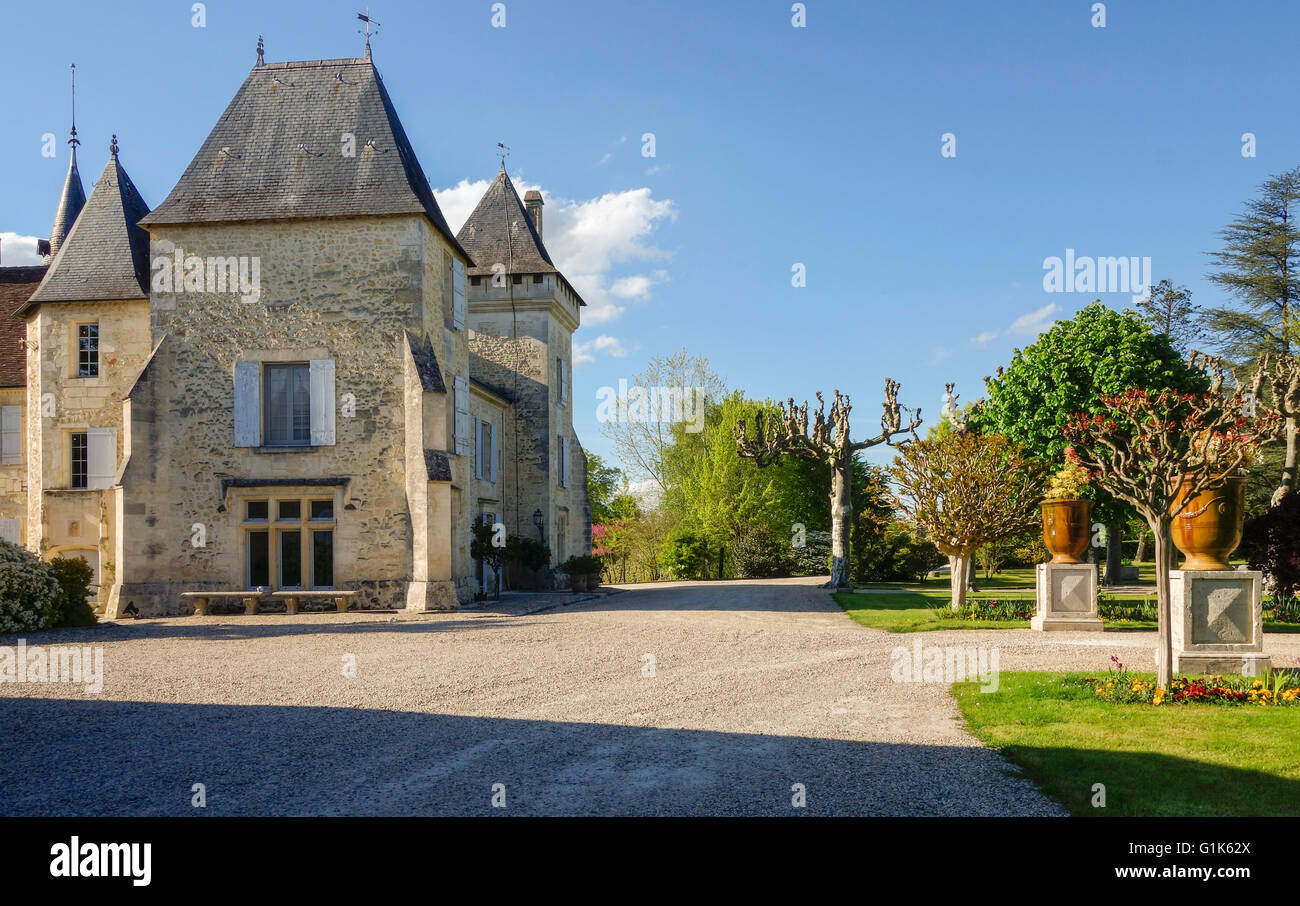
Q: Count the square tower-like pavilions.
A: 2